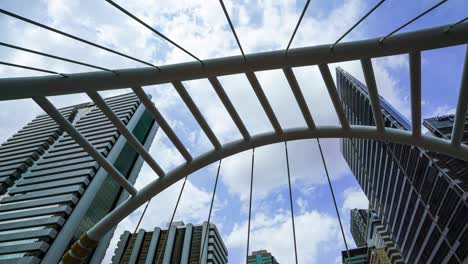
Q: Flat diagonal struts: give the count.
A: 11